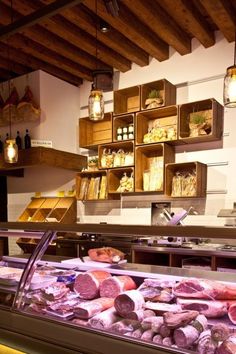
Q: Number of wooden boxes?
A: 11